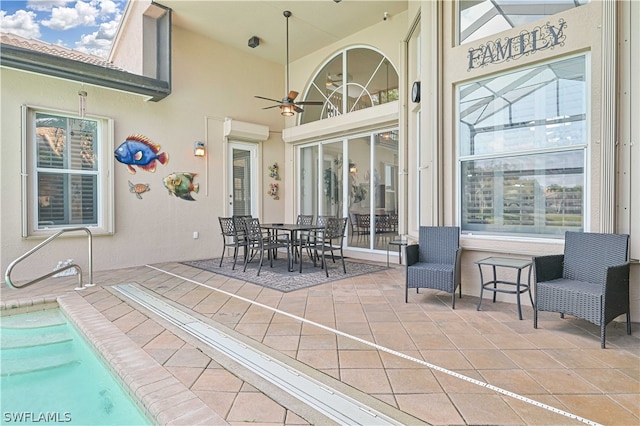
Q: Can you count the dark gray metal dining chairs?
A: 6